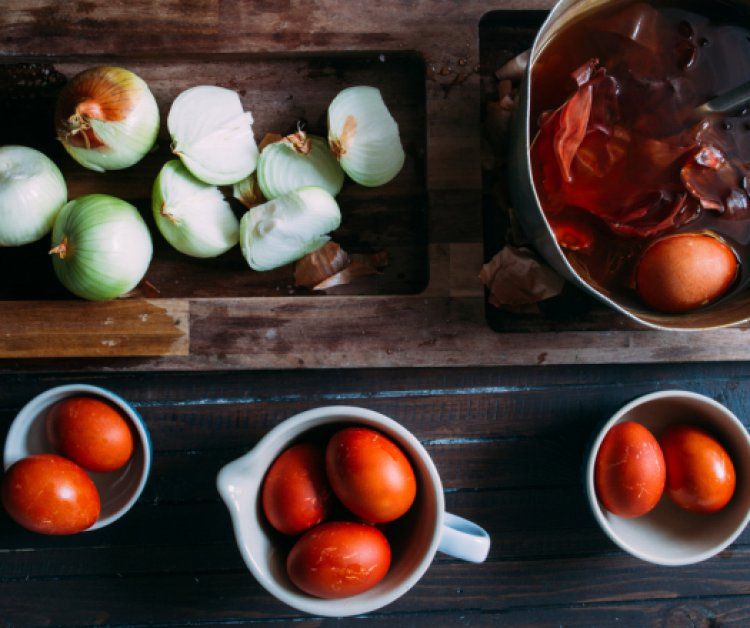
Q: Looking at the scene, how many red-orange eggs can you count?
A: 8